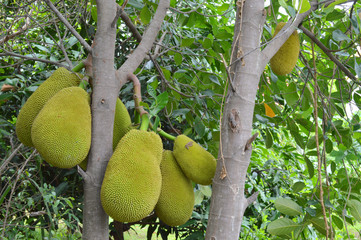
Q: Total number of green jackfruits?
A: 7